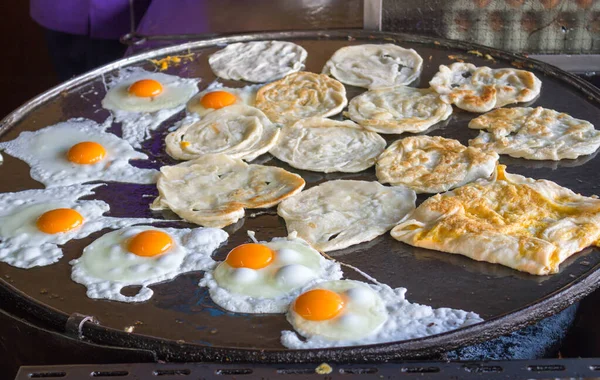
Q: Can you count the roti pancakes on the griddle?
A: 12